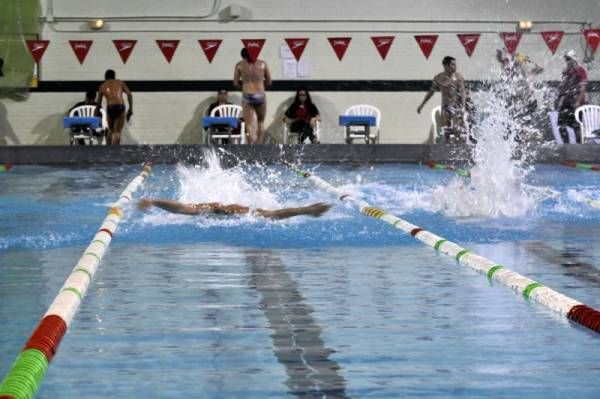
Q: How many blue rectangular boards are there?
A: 3